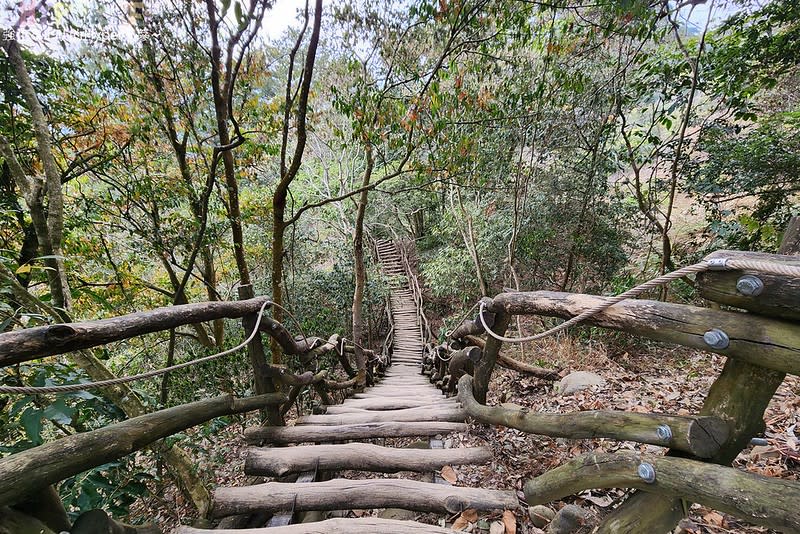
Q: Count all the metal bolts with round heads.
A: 4